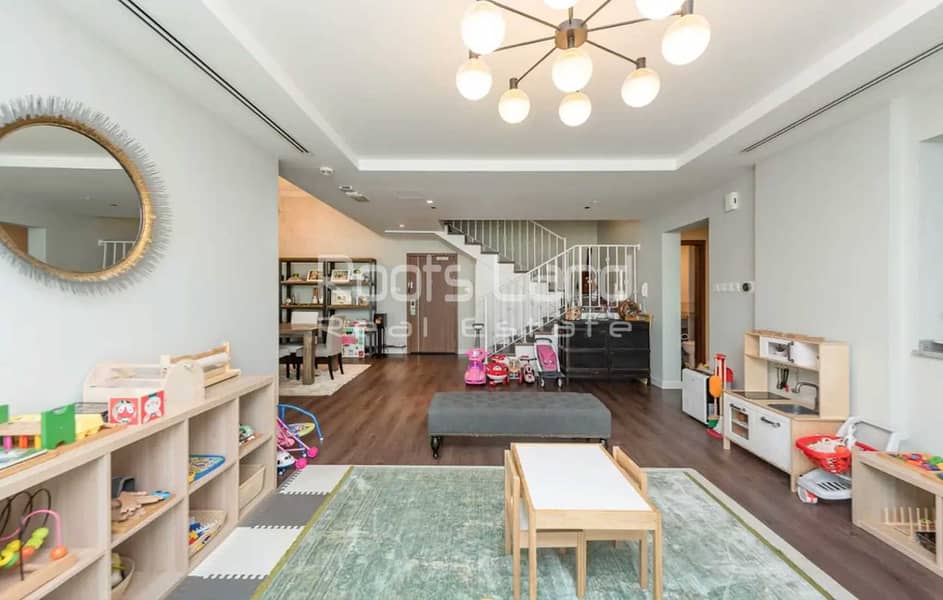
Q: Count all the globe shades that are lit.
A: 9